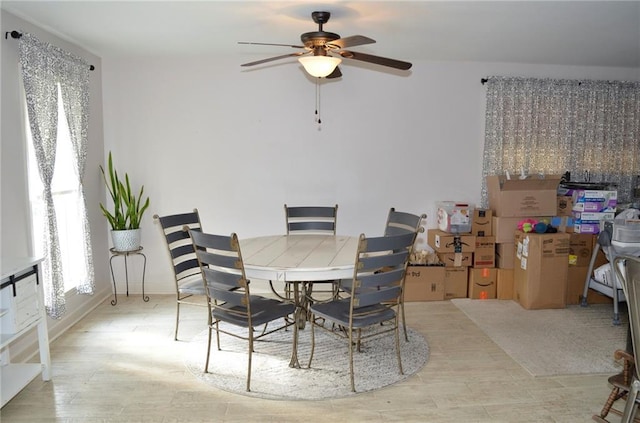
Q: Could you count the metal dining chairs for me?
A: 5